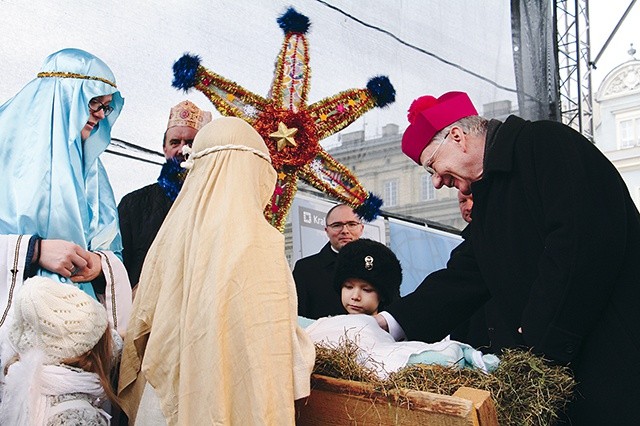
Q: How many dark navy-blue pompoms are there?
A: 5